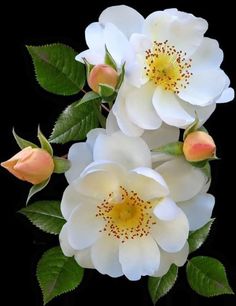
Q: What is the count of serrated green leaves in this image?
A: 7